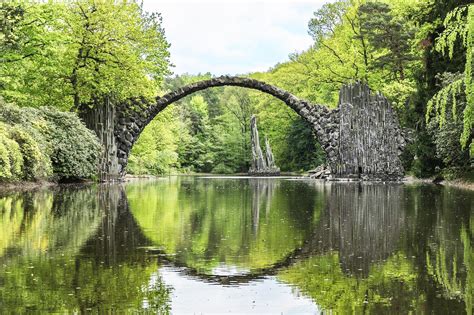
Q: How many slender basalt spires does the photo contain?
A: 2